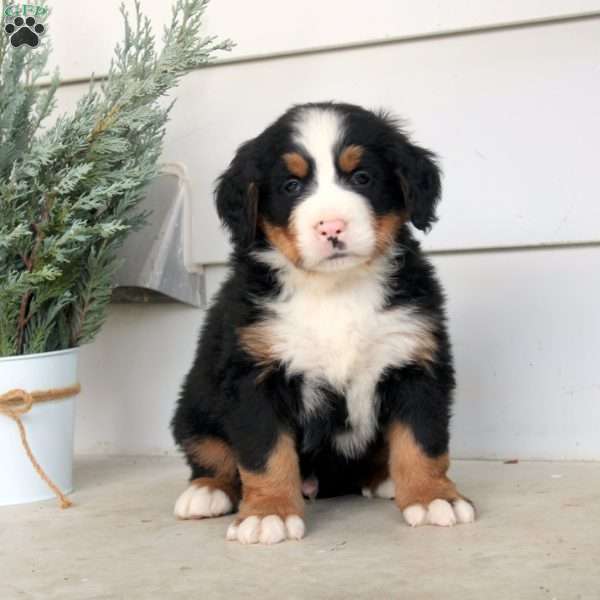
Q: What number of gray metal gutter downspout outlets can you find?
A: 1